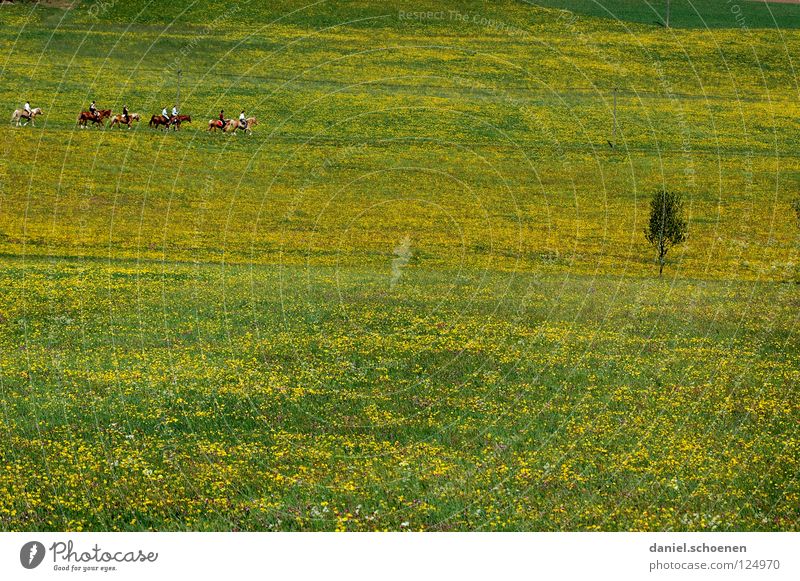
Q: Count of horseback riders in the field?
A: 7